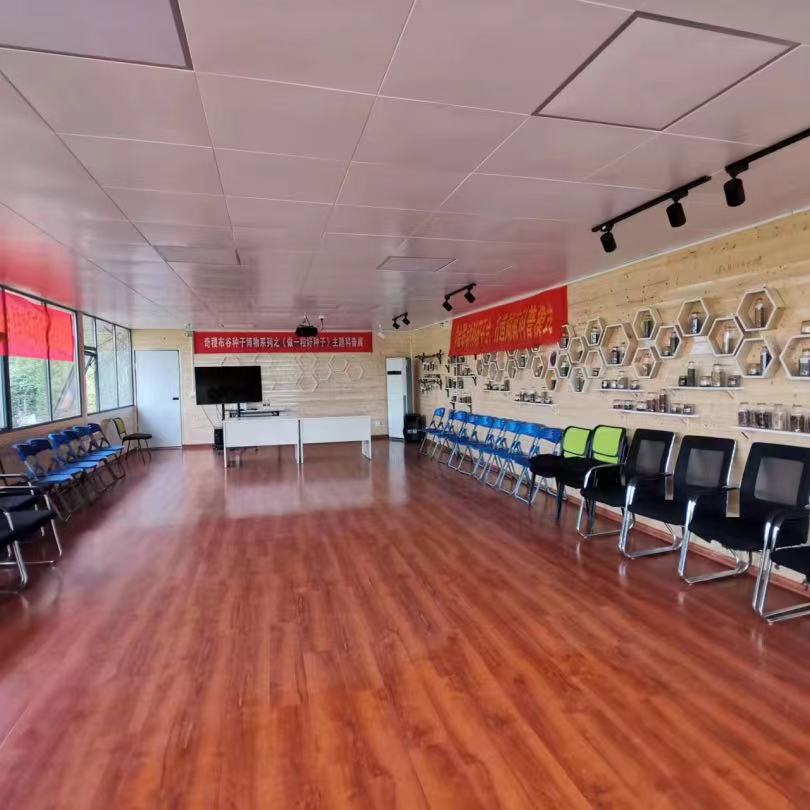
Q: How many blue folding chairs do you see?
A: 15